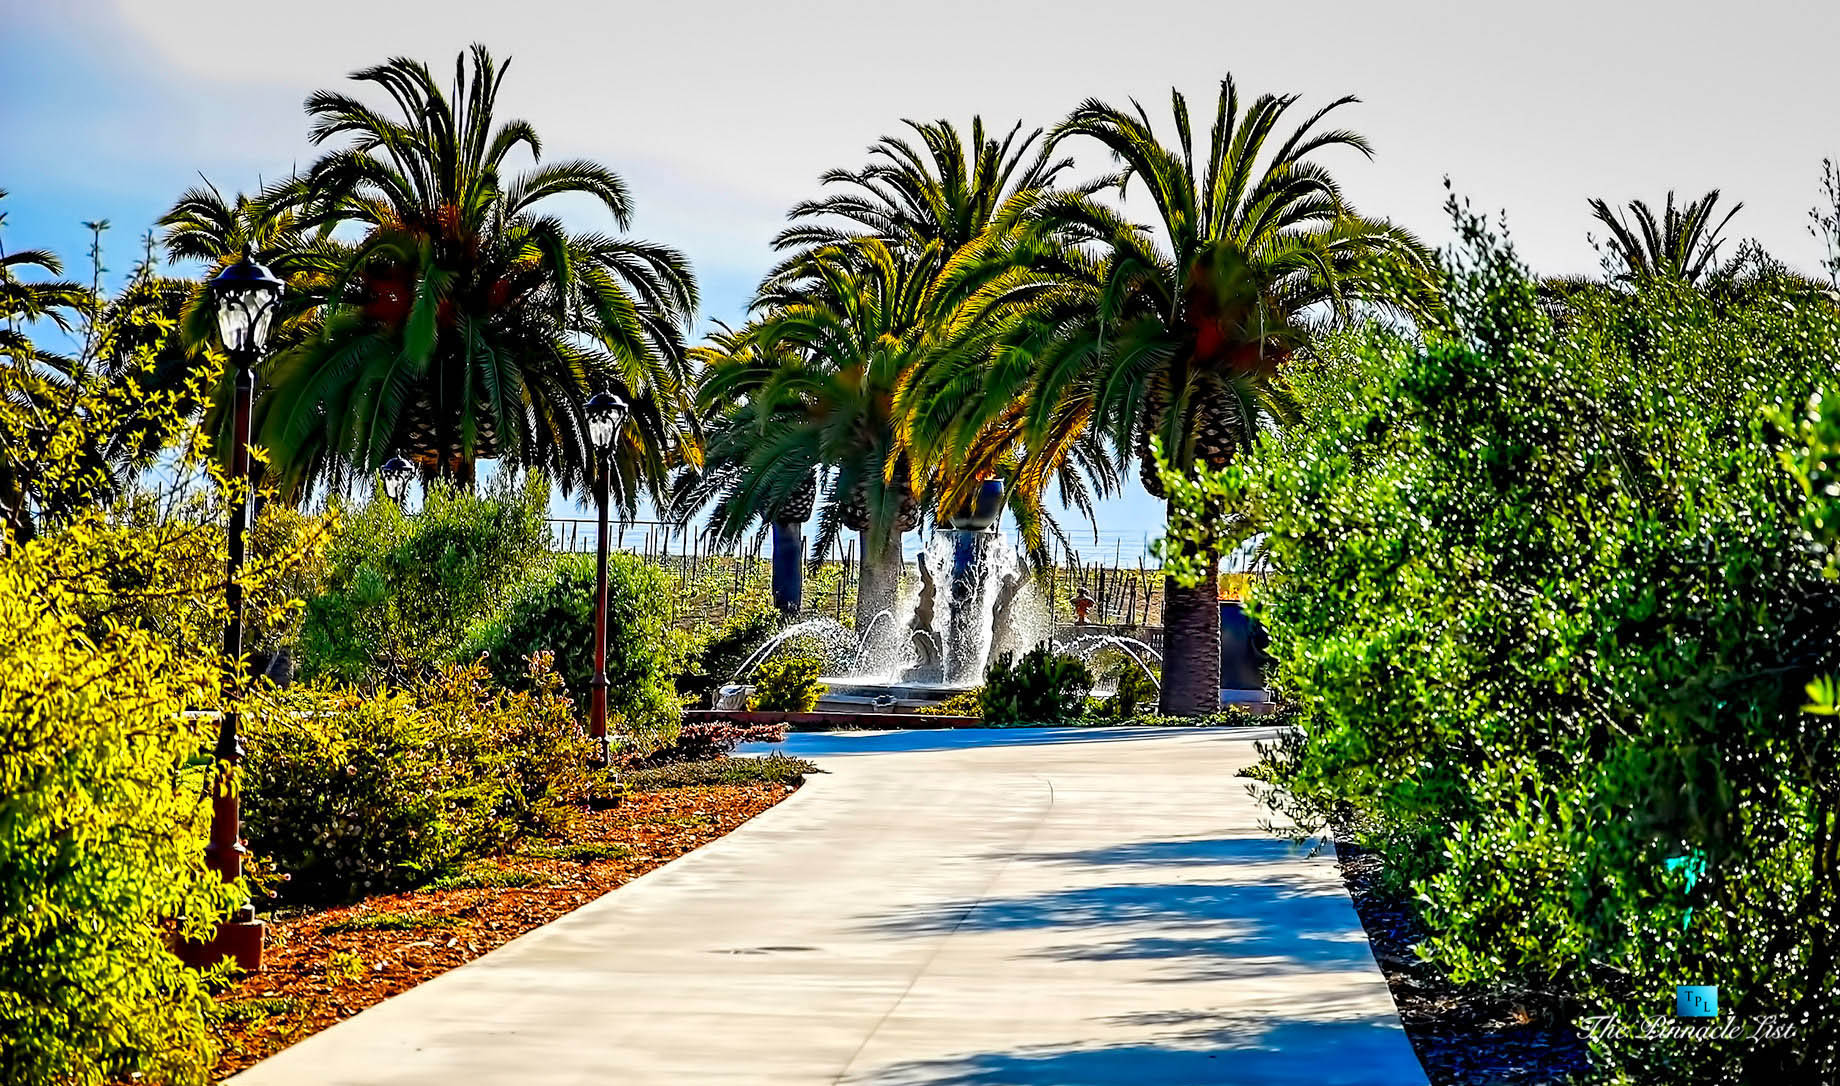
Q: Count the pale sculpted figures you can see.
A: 2